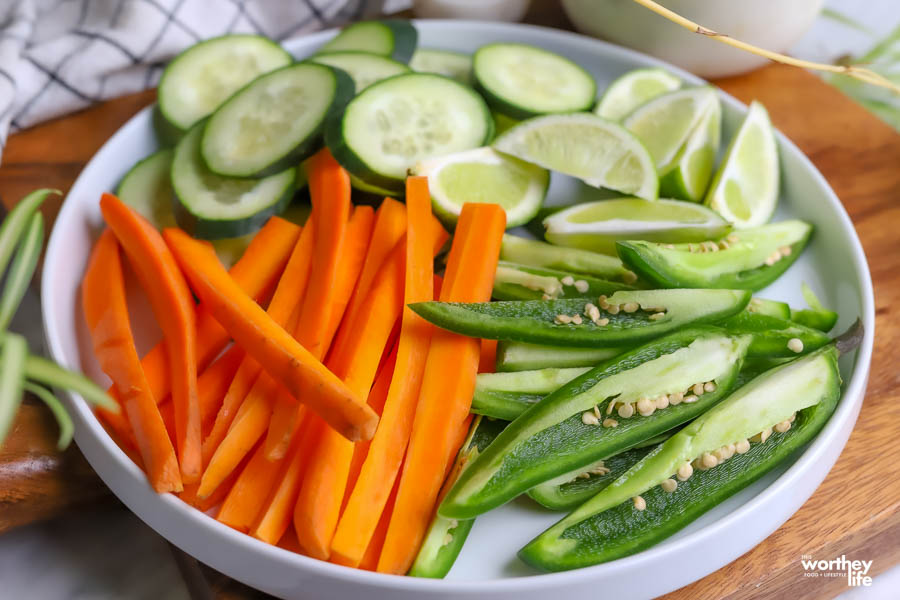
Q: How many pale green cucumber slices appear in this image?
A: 9